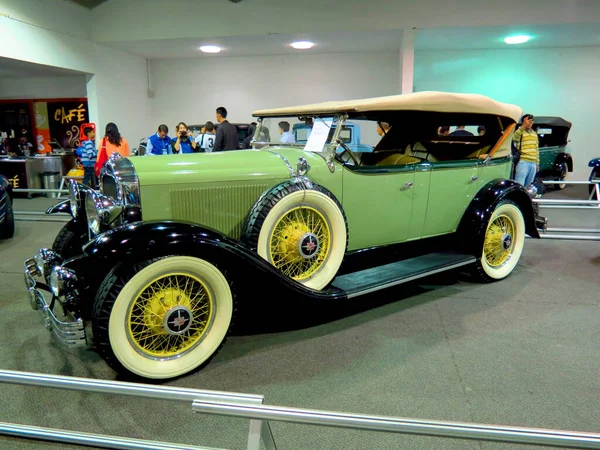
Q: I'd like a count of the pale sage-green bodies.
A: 1